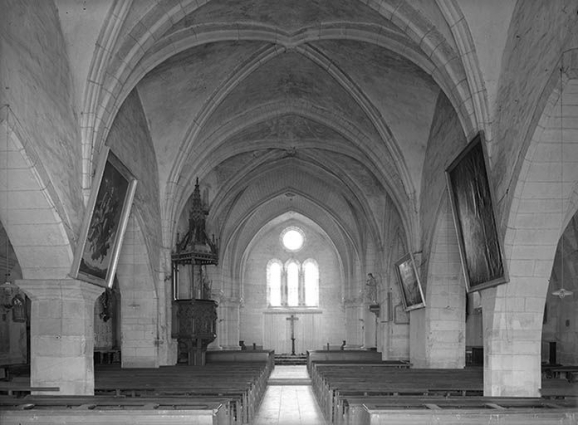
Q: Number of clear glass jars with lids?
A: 0